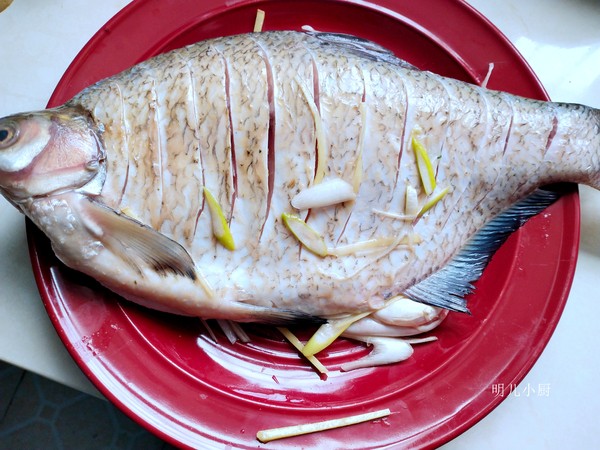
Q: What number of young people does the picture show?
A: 0